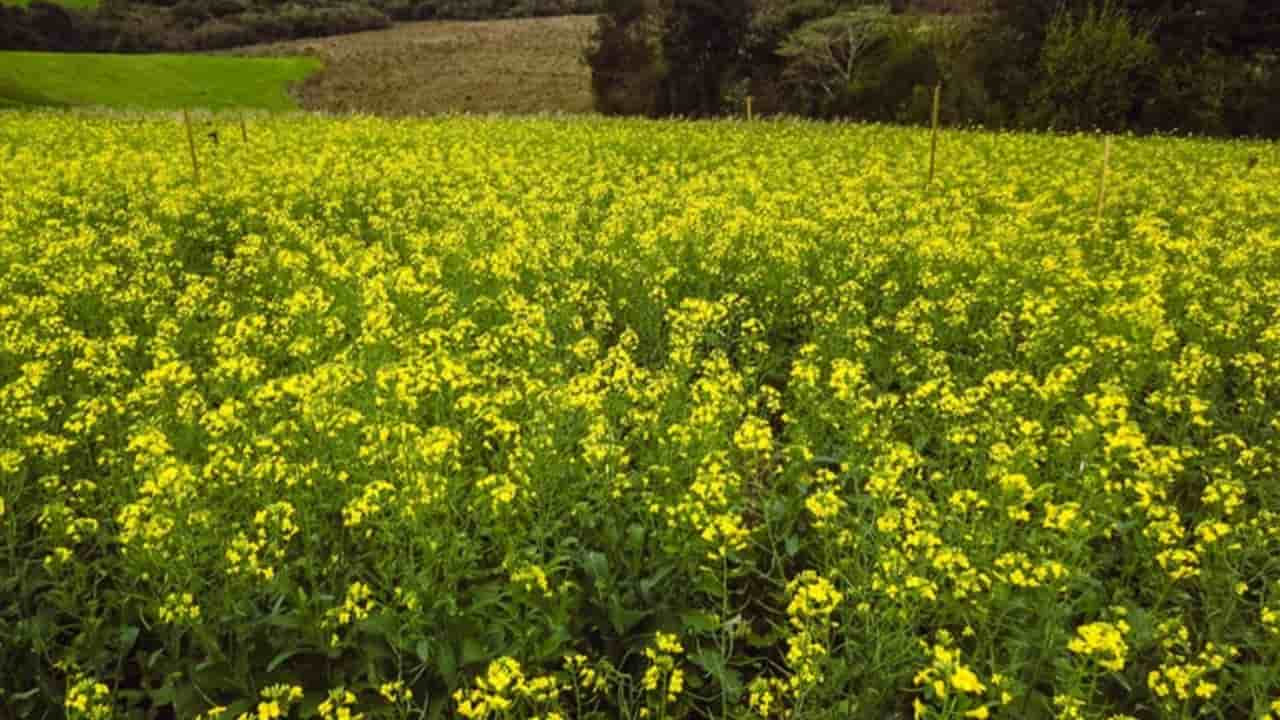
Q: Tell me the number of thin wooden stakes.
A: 5